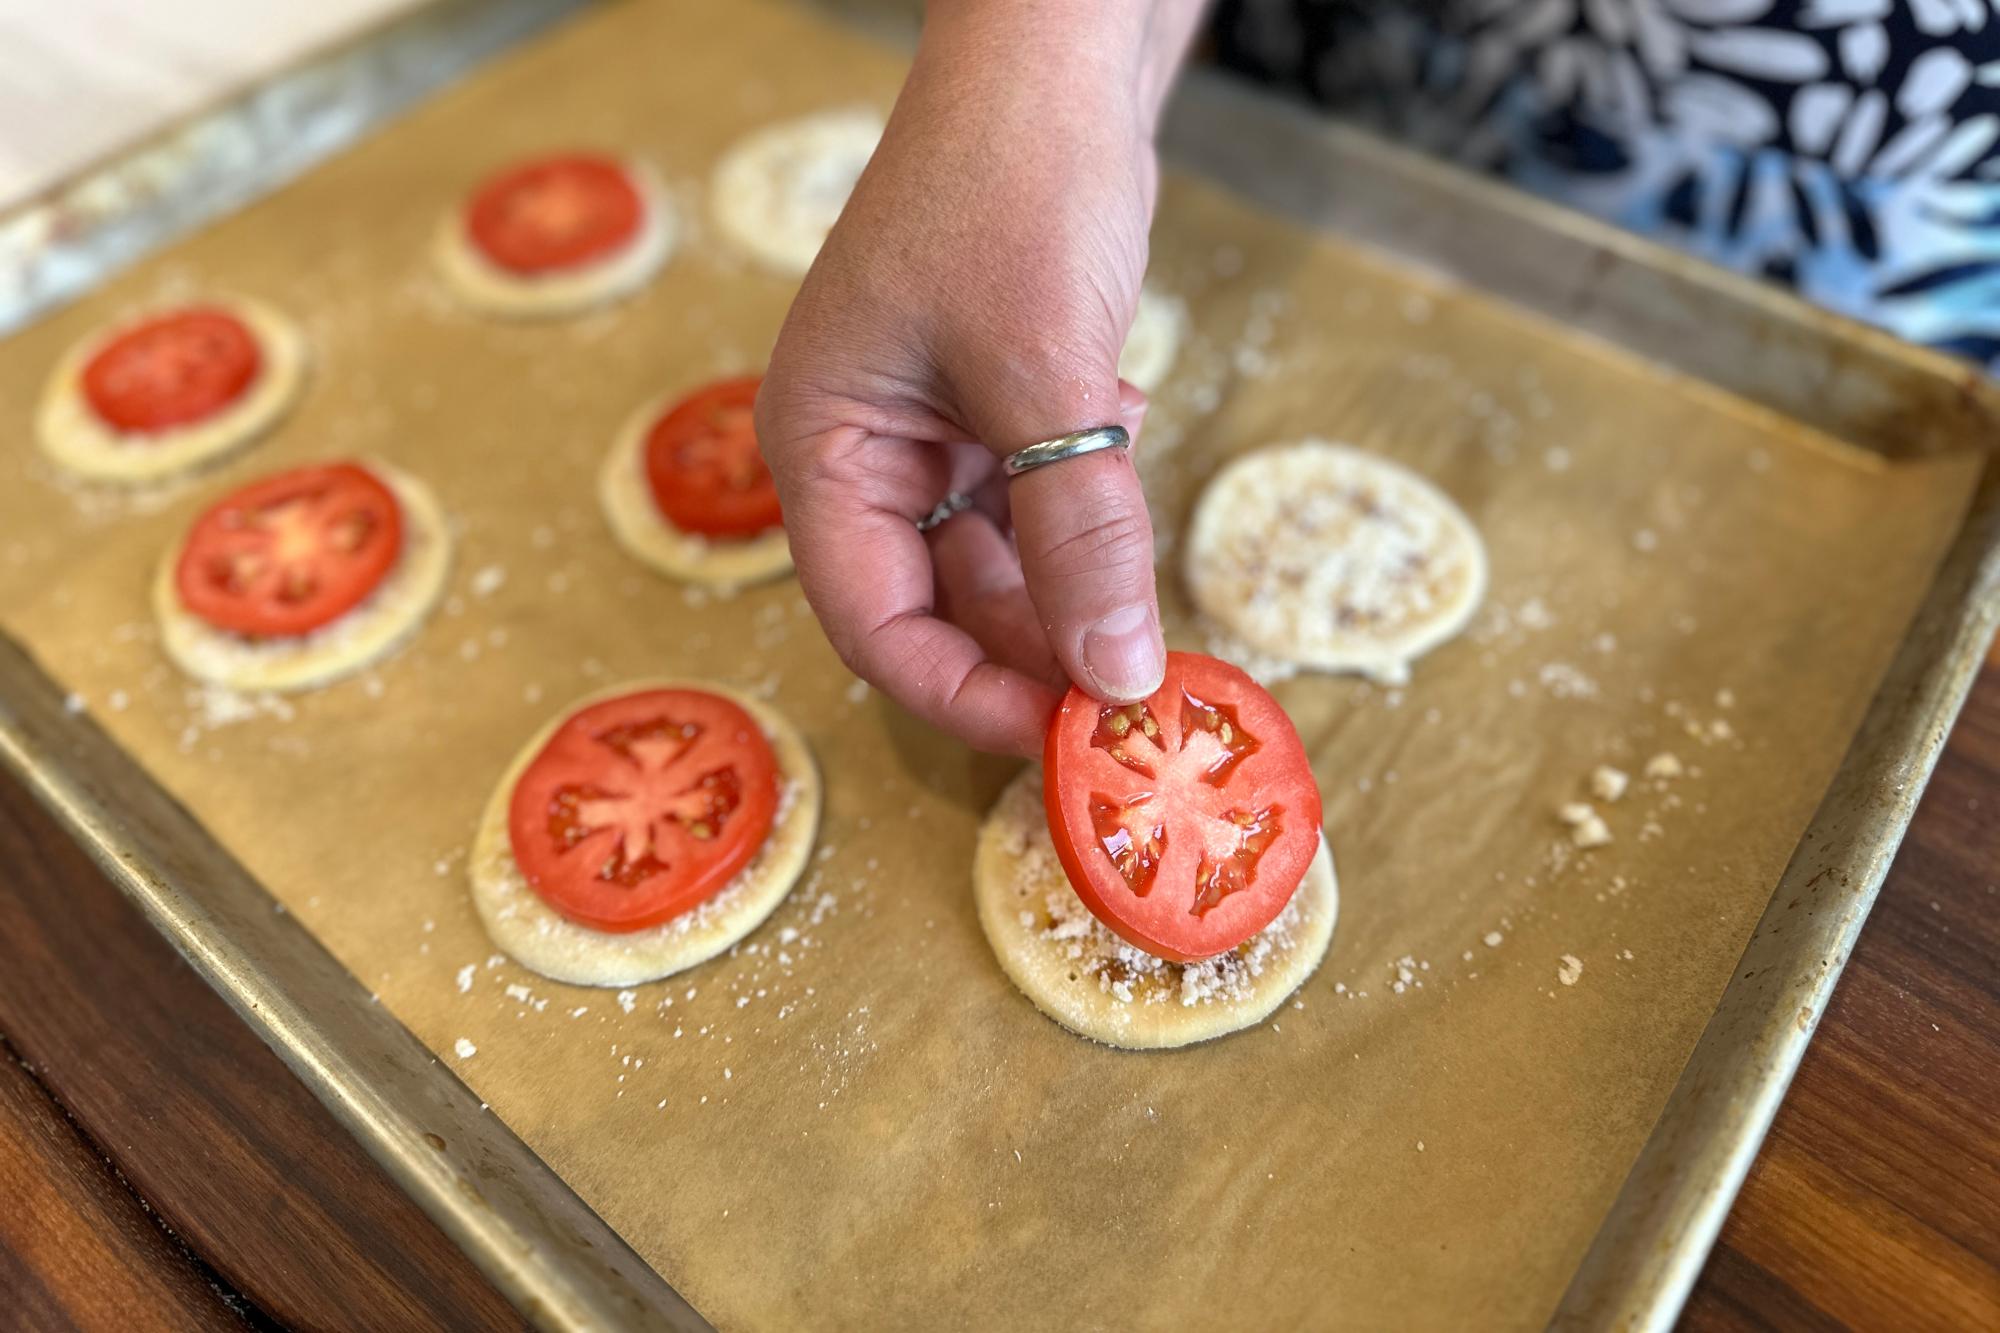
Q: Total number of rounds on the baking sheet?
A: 9